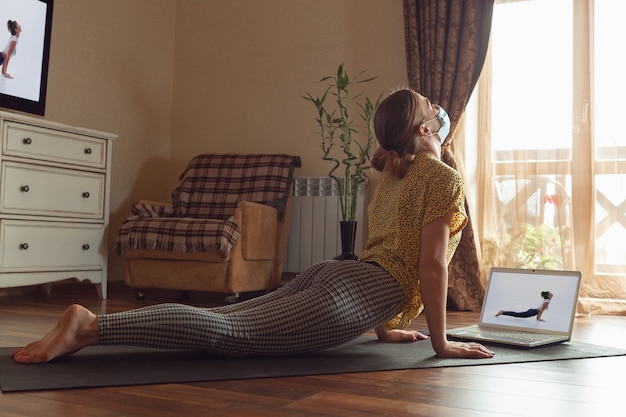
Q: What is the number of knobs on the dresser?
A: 6